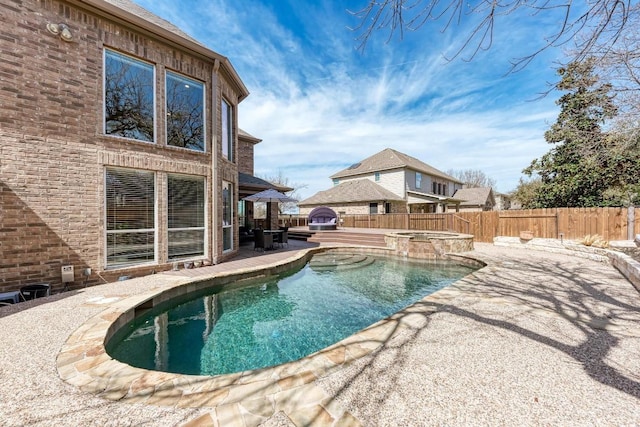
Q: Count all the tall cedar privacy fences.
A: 1